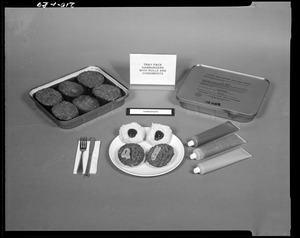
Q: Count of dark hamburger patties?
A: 8